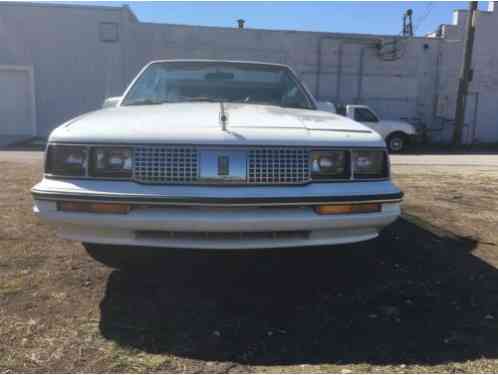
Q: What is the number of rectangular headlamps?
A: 4